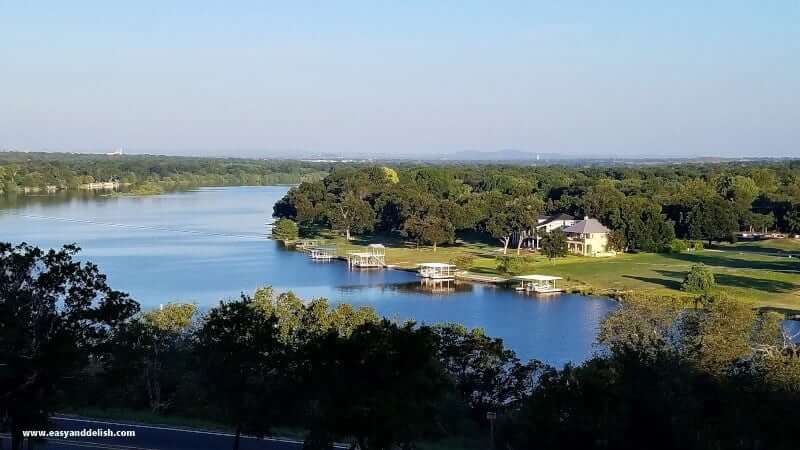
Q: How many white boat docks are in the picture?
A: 4